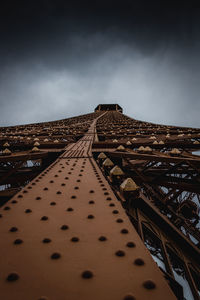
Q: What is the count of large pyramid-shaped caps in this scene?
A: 4